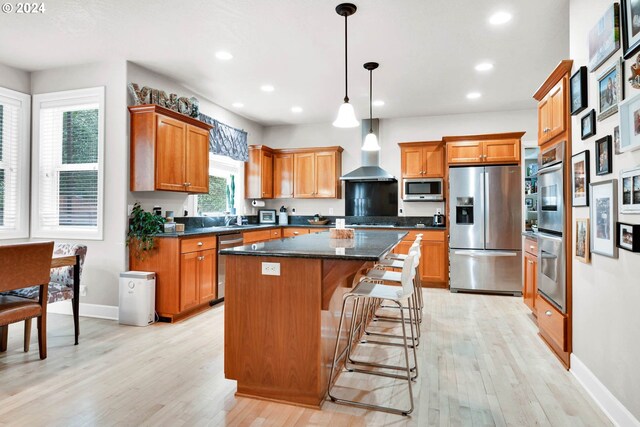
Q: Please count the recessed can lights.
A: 8